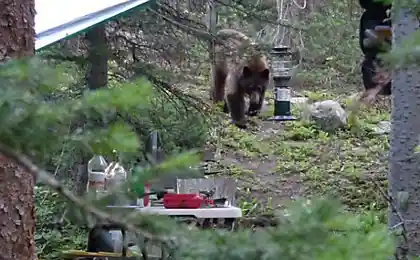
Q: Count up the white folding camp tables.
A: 1